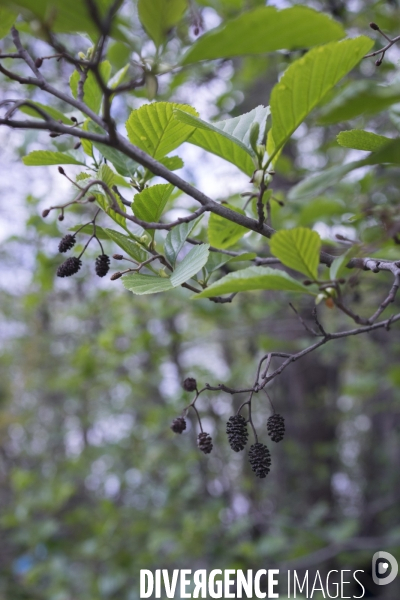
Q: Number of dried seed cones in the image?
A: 9